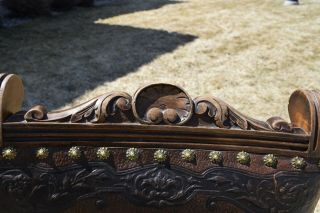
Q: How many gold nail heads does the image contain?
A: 11